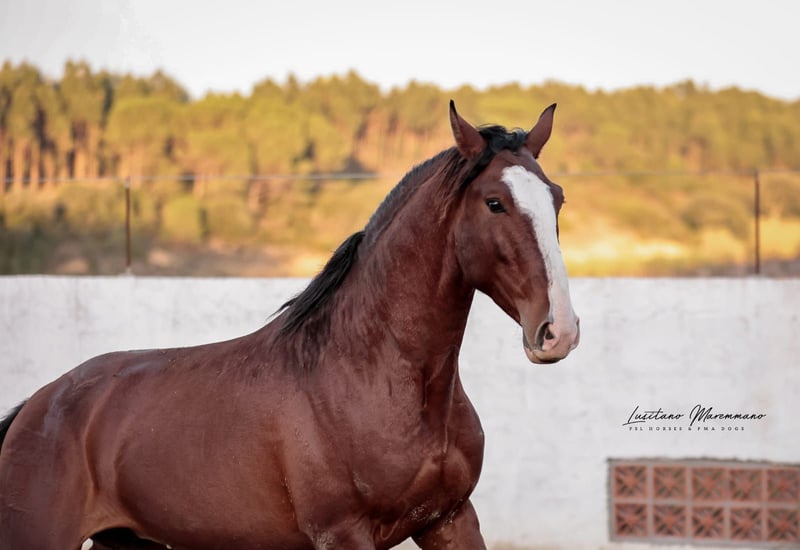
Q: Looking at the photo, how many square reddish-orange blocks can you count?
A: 10